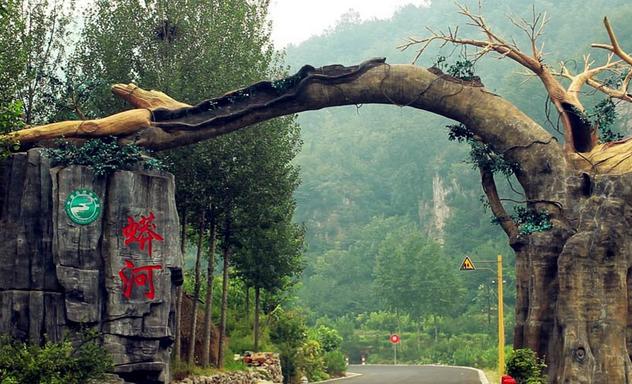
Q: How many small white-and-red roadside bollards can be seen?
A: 2